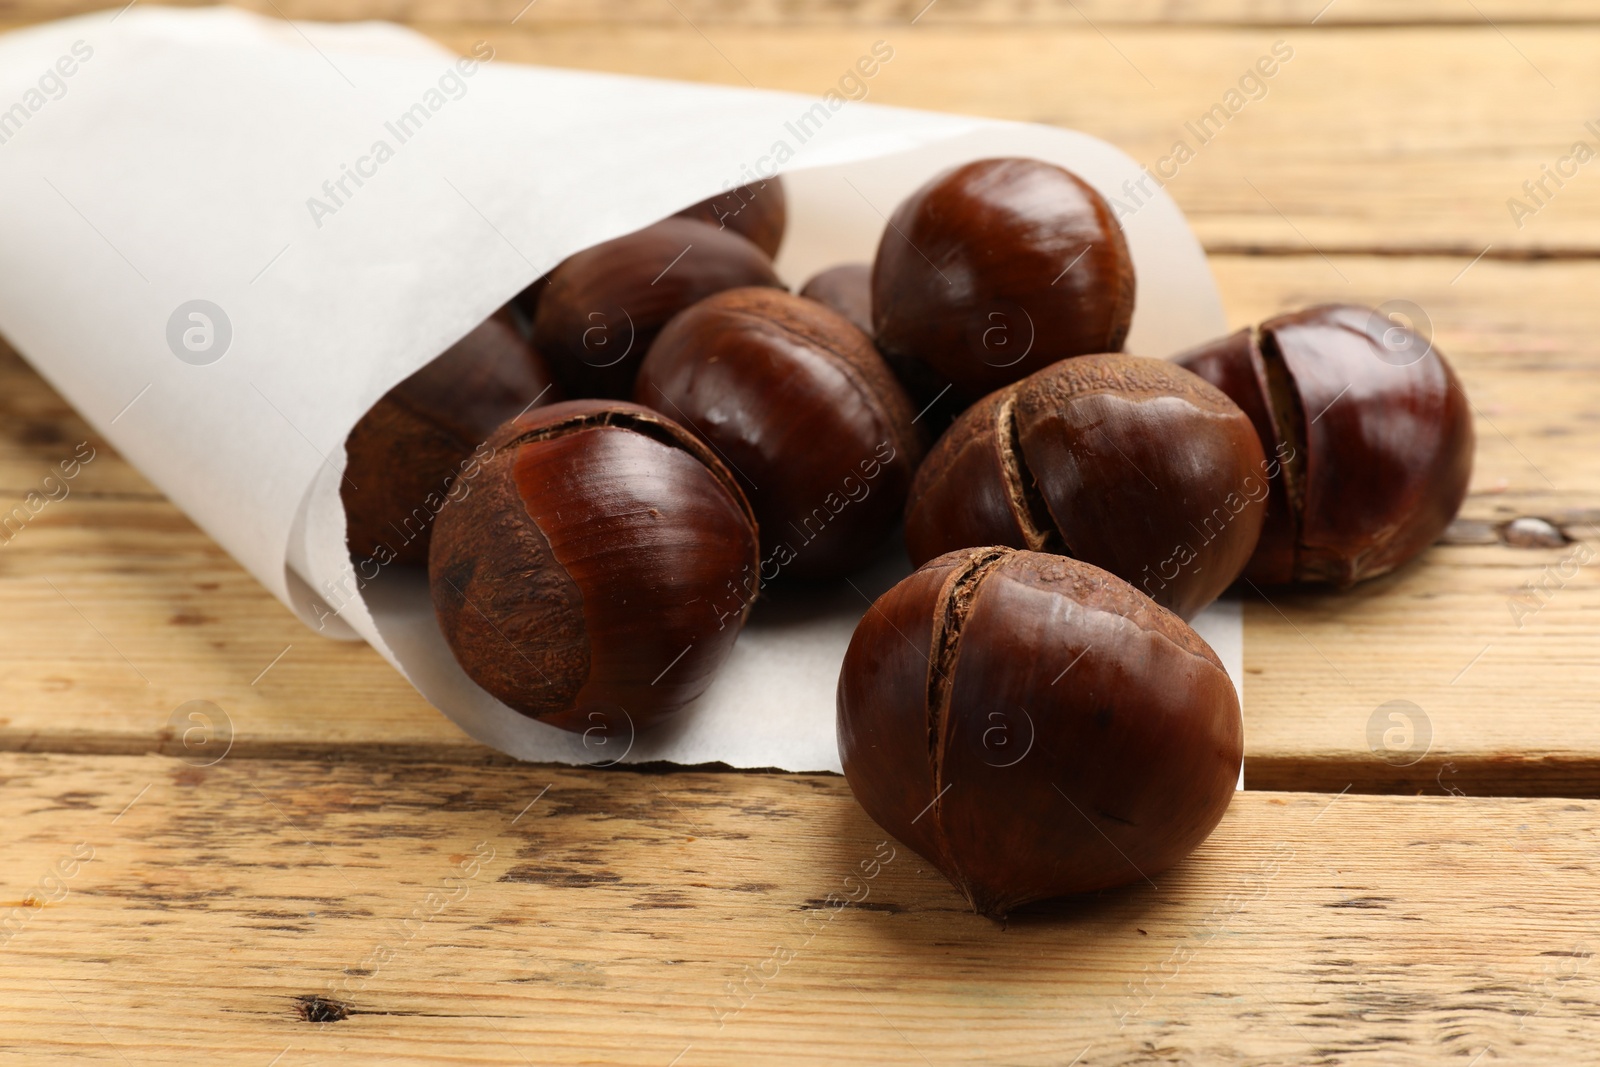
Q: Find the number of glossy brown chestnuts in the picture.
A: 10